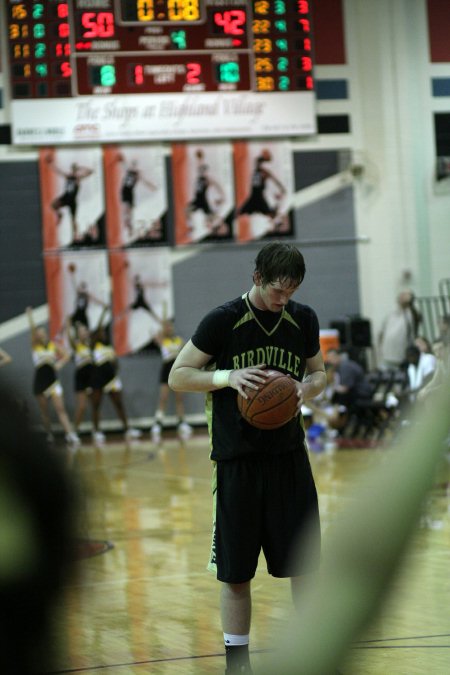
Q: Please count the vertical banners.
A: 6